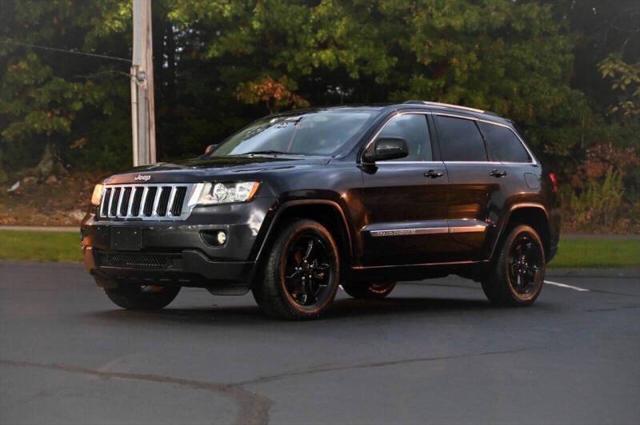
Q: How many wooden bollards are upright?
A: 0